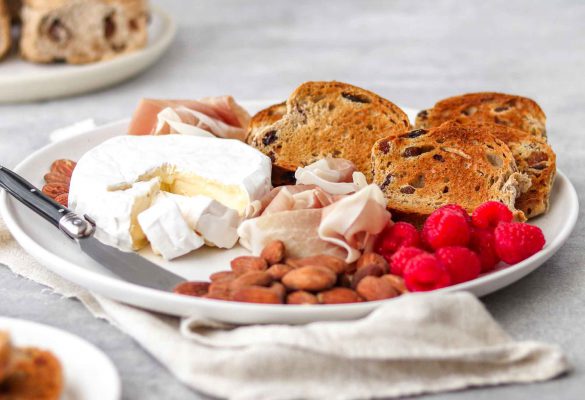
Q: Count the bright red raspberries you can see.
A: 9